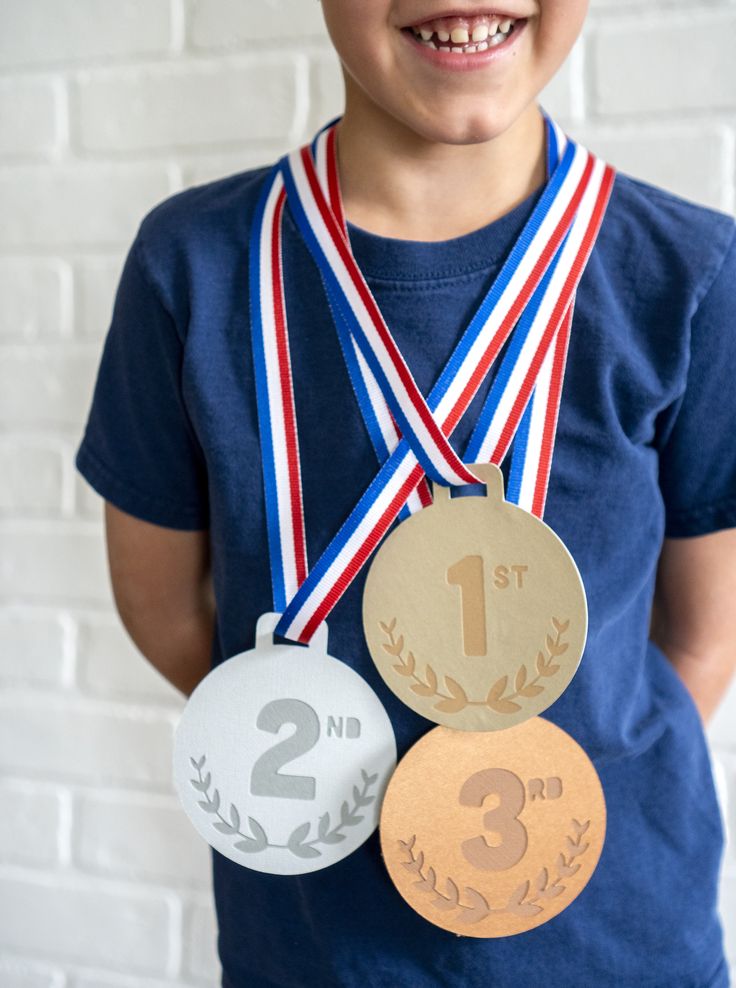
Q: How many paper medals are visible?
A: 3